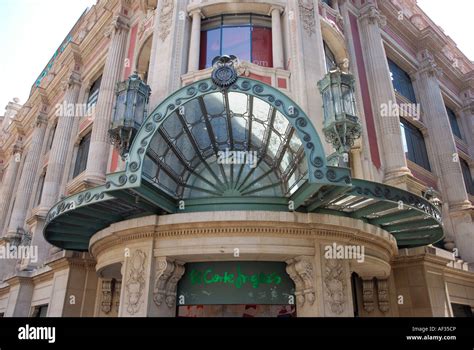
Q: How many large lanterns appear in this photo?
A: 2